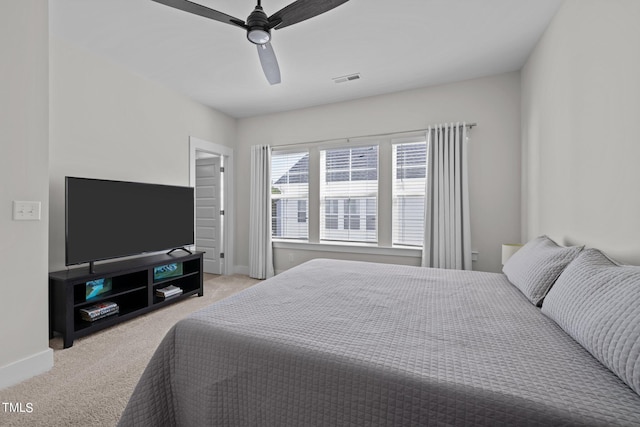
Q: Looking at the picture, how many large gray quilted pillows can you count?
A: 2